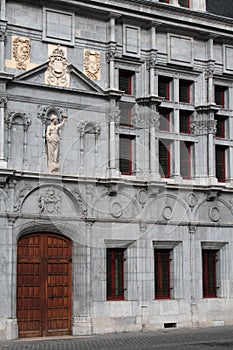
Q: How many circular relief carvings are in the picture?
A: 5